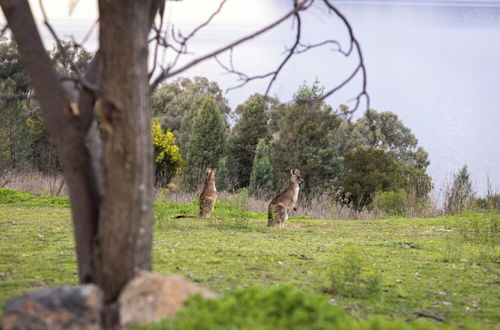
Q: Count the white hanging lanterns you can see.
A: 0